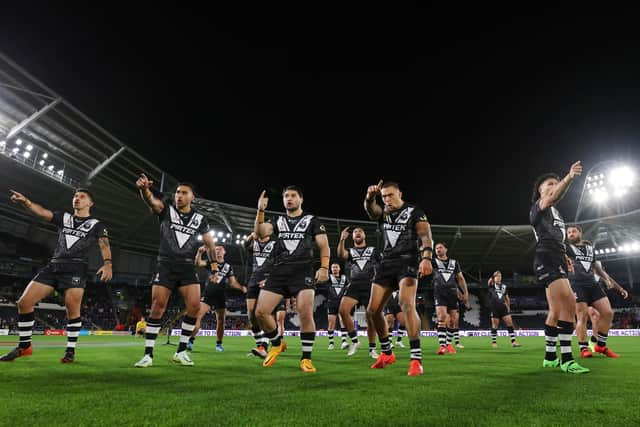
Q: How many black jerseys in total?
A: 12